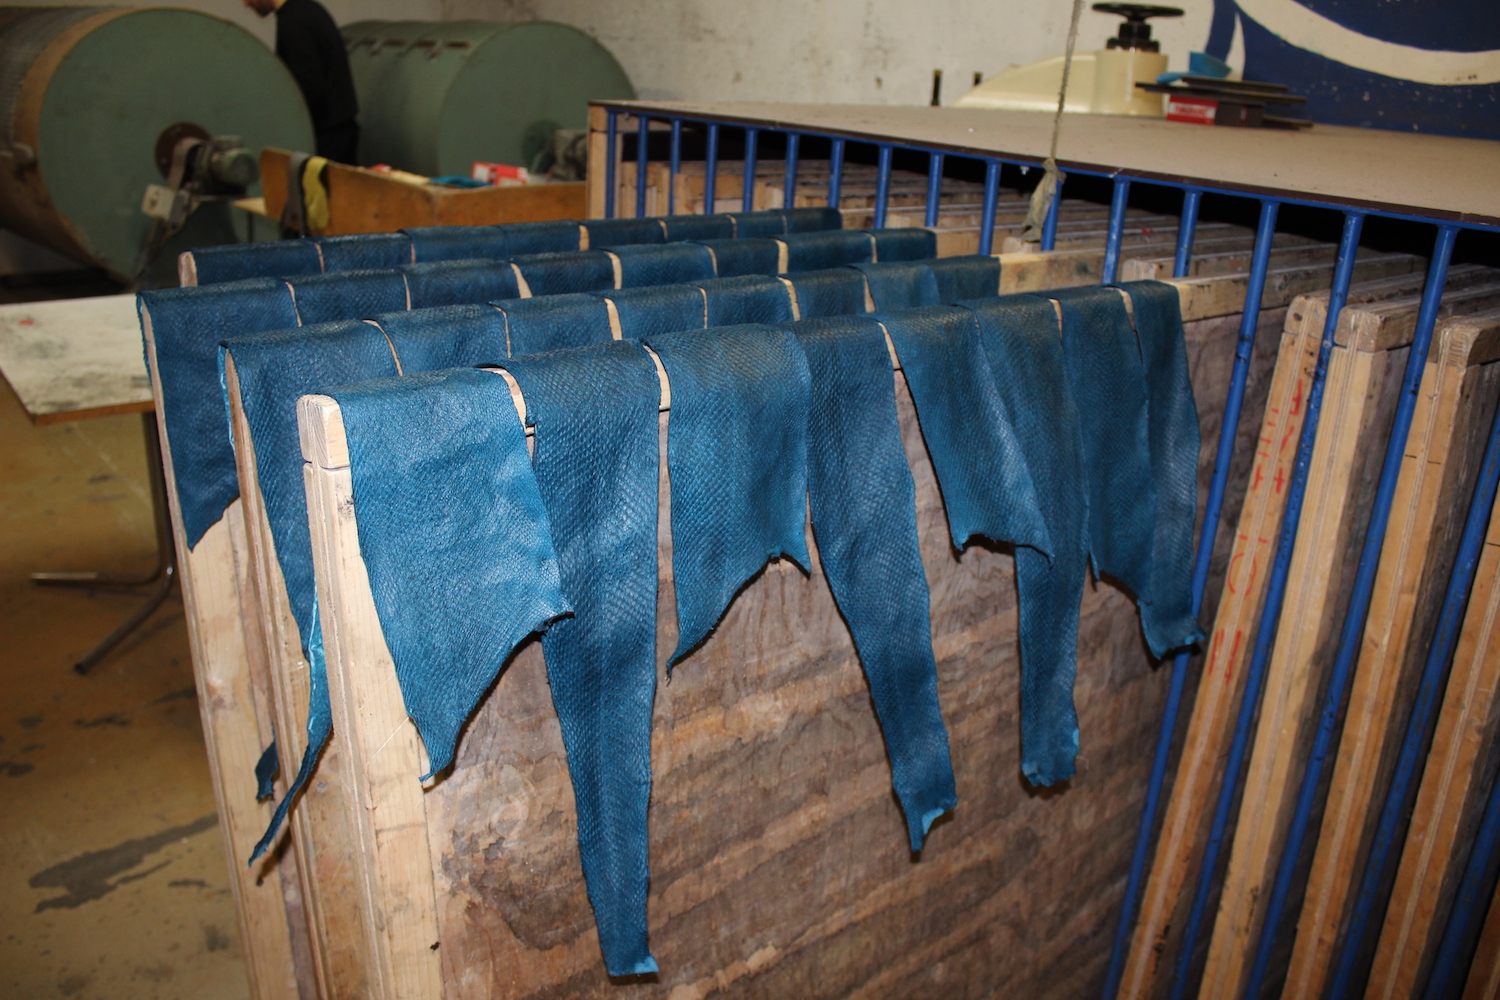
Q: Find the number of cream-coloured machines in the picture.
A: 1